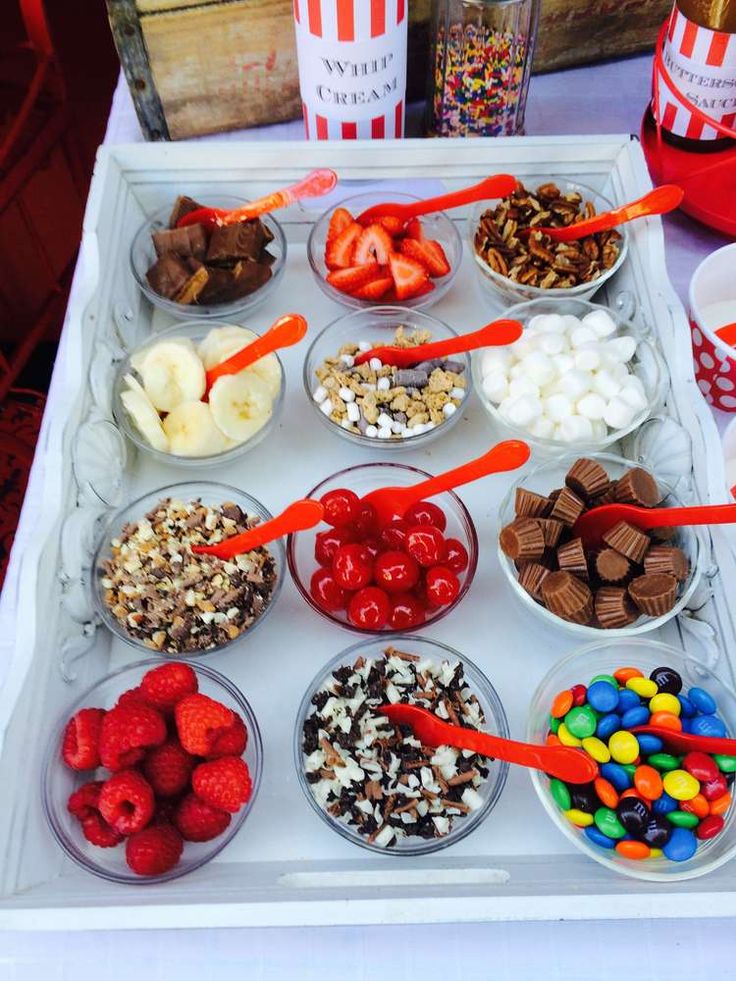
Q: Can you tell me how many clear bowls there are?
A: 12